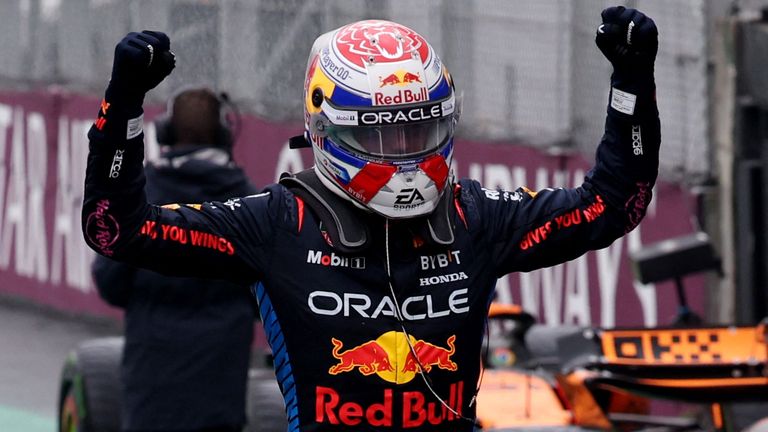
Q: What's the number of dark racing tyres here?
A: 2